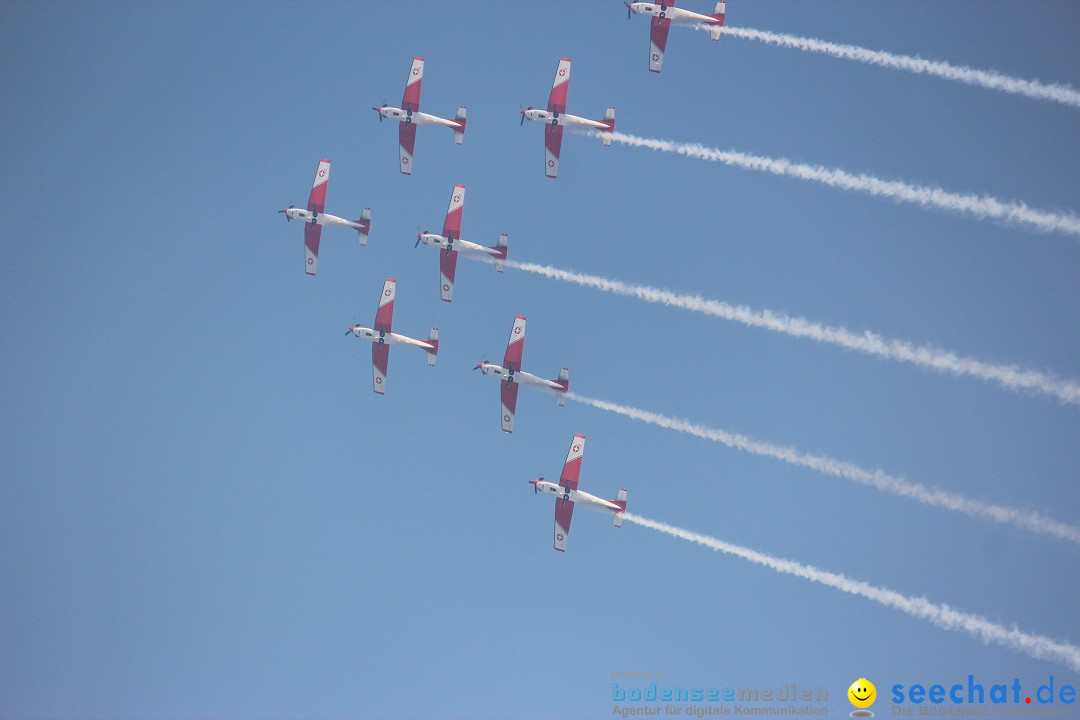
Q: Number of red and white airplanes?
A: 8